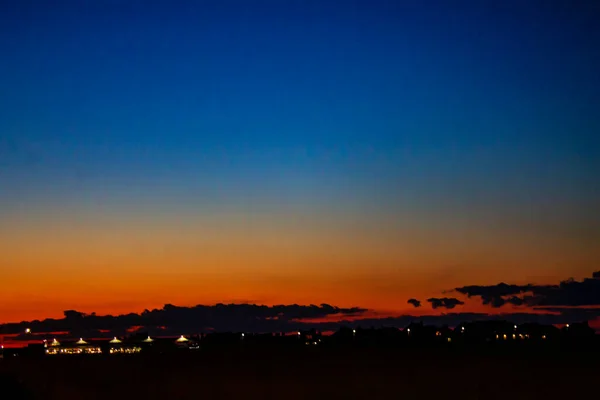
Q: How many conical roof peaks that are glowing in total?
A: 5